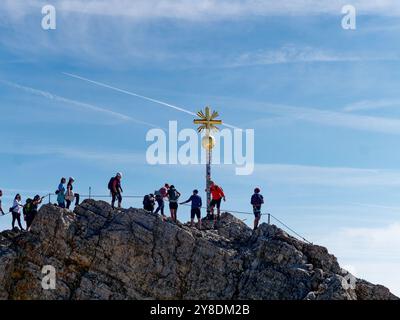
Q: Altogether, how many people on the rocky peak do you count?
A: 12